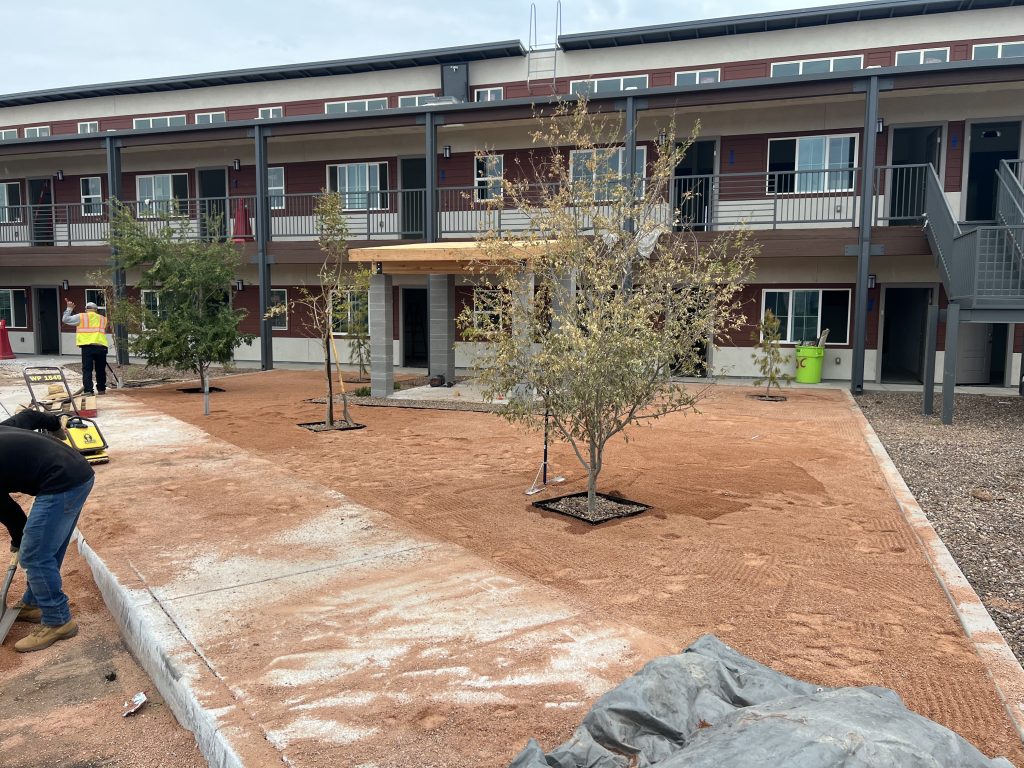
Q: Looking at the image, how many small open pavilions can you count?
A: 1